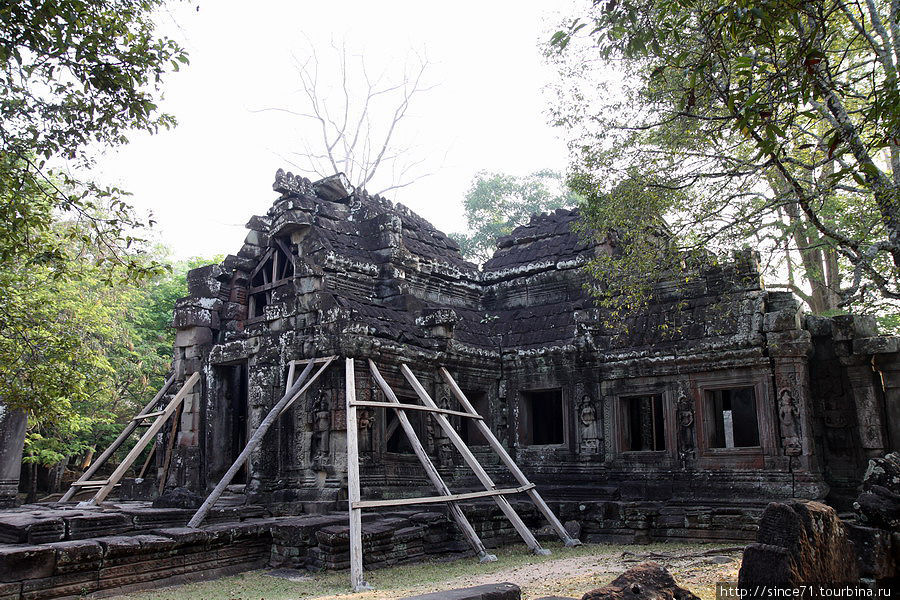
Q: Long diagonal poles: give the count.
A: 6